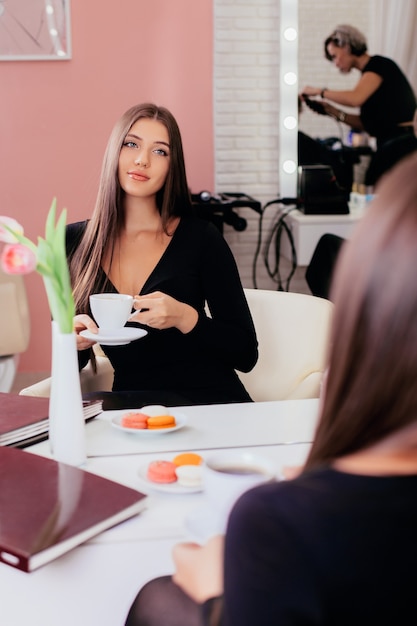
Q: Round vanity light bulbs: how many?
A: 4